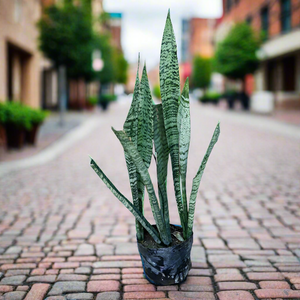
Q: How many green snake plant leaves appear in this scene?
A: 8